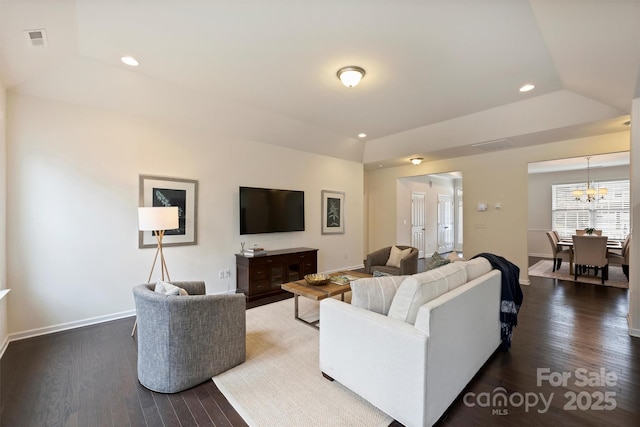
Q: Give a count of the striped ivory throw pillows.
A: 1